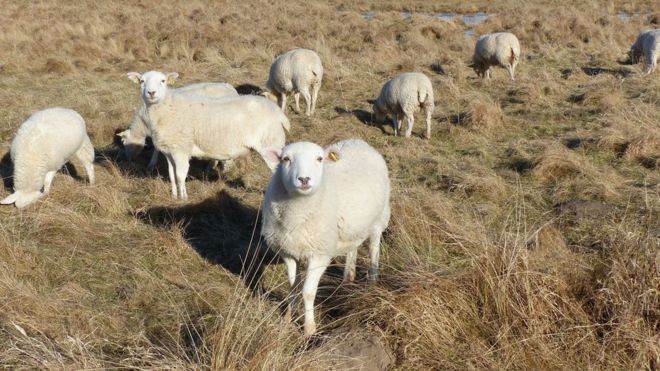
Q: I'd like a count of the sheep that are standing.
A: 8